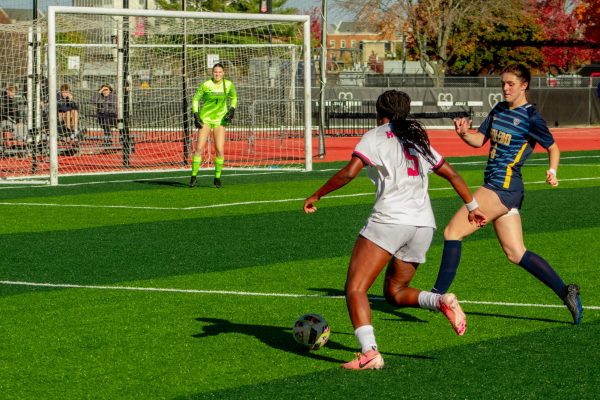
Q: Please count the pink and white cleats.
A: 2